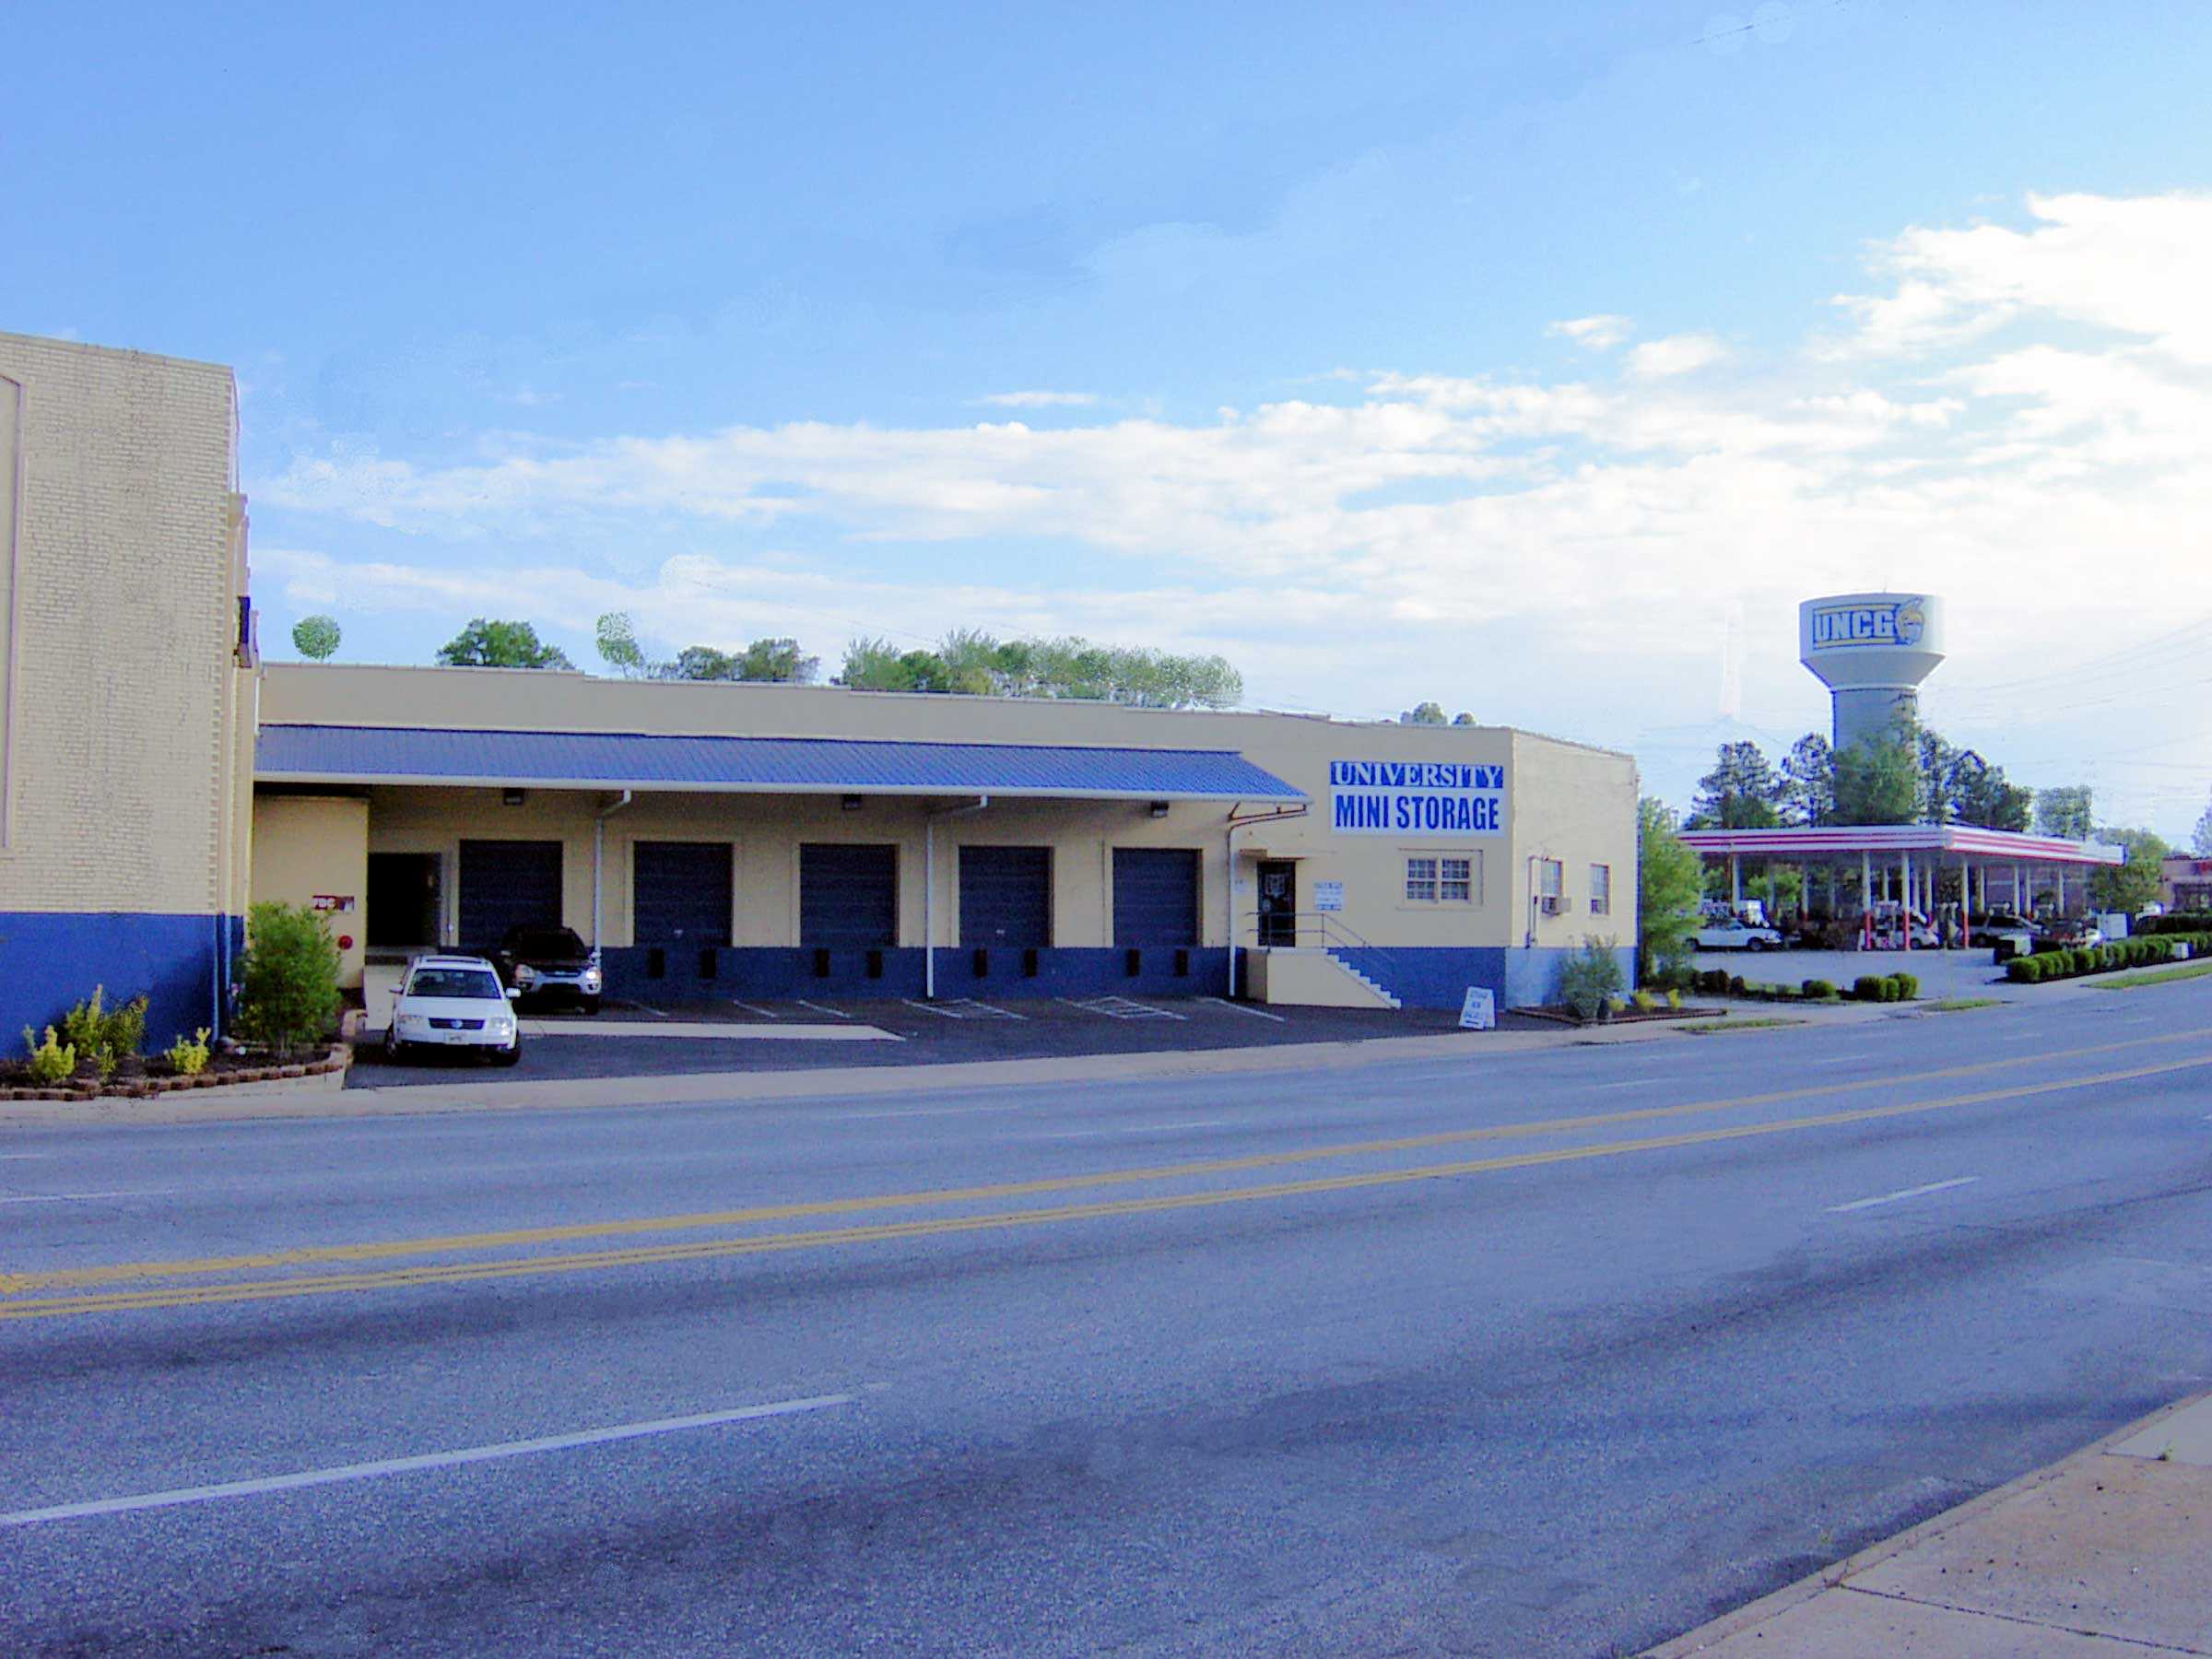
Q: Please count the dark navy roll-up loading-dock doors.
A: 5